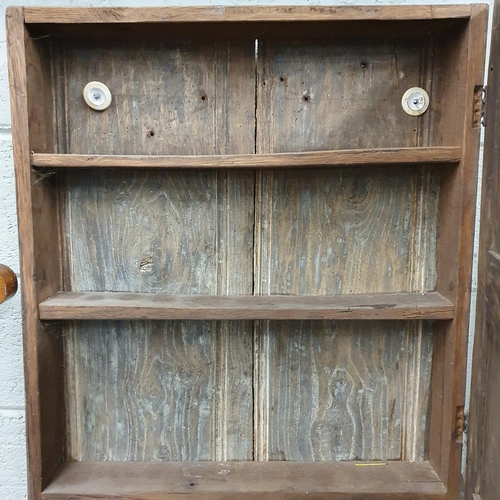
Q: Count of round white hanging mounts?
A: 2